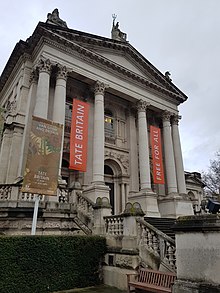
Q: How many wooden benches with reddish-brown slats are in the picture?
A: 1